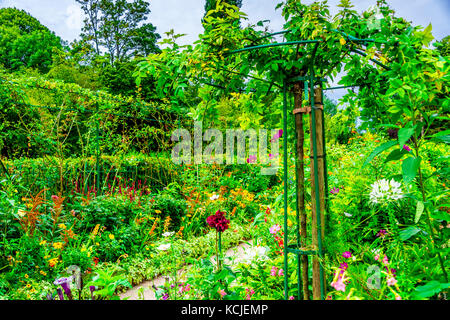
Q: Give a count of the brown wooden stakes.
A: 2